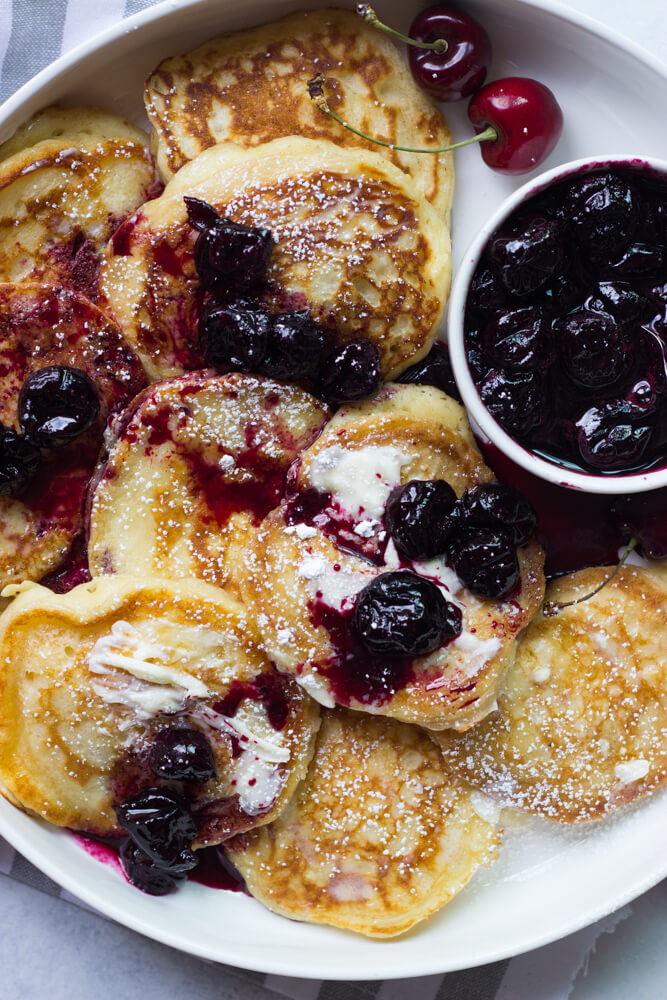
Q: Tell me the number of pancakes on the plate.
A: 9